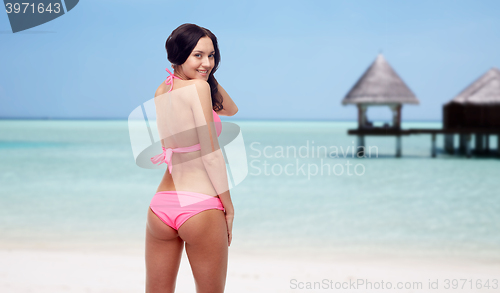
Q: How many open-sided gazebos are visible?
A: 1